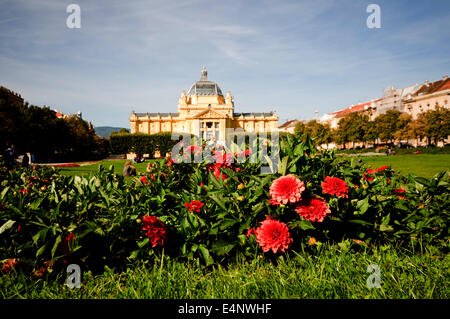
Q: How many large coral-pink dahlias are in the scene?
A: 4